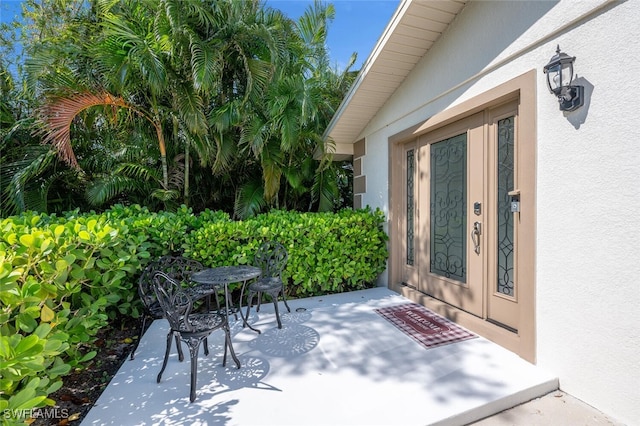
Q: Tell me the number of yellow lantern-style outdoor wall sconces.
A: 0